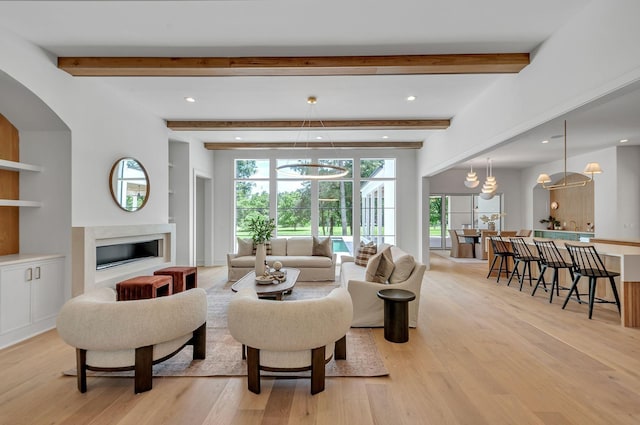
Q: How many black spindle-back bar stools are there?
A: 4